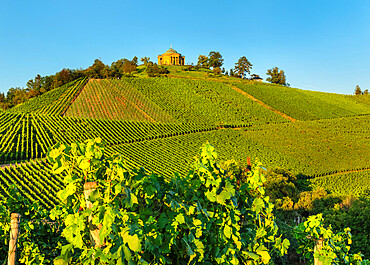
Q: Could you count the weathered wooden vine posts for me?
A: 3